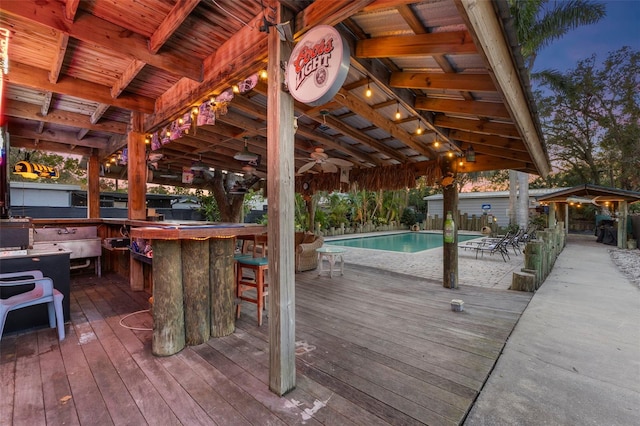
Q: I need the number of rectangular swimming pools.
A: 1